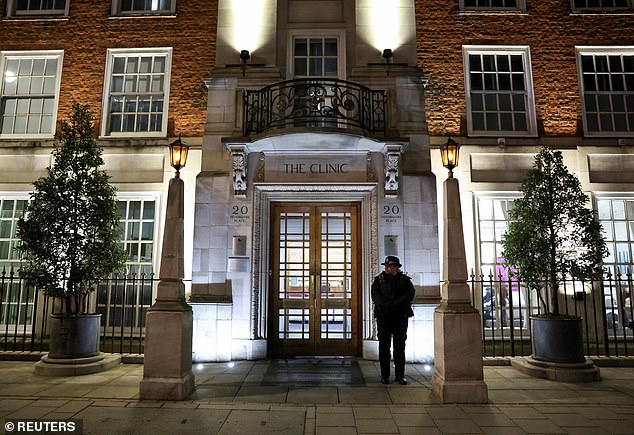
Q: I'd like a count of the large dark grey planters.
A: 2